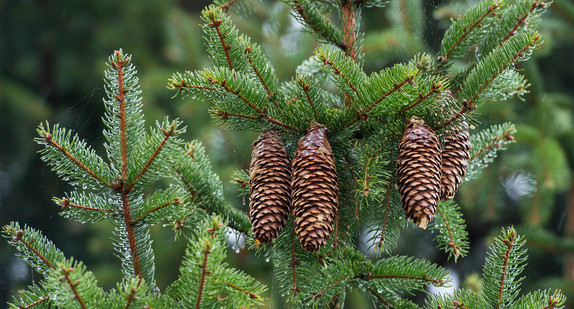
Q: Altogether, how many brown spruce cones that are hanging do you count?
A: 4